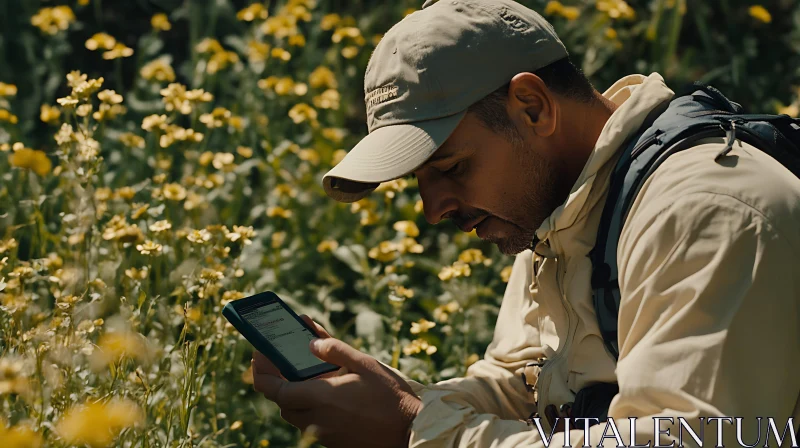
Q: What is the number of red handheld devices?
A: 0